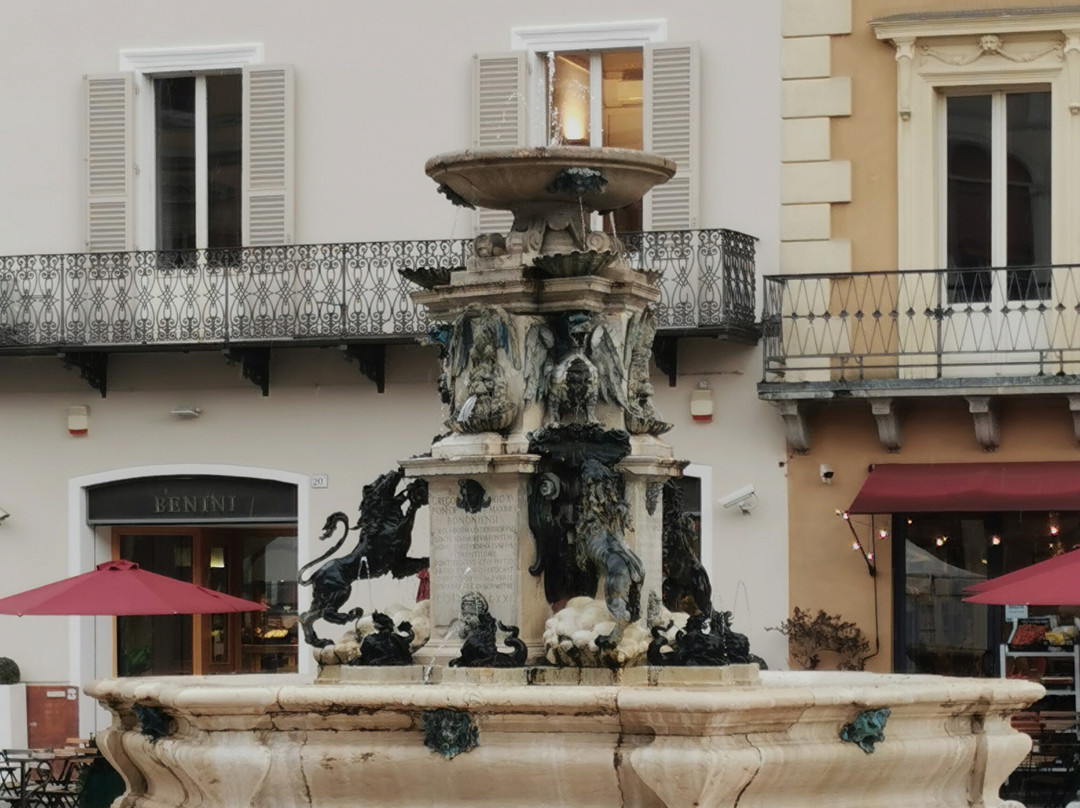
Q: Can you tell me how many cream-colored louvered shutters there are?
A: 4